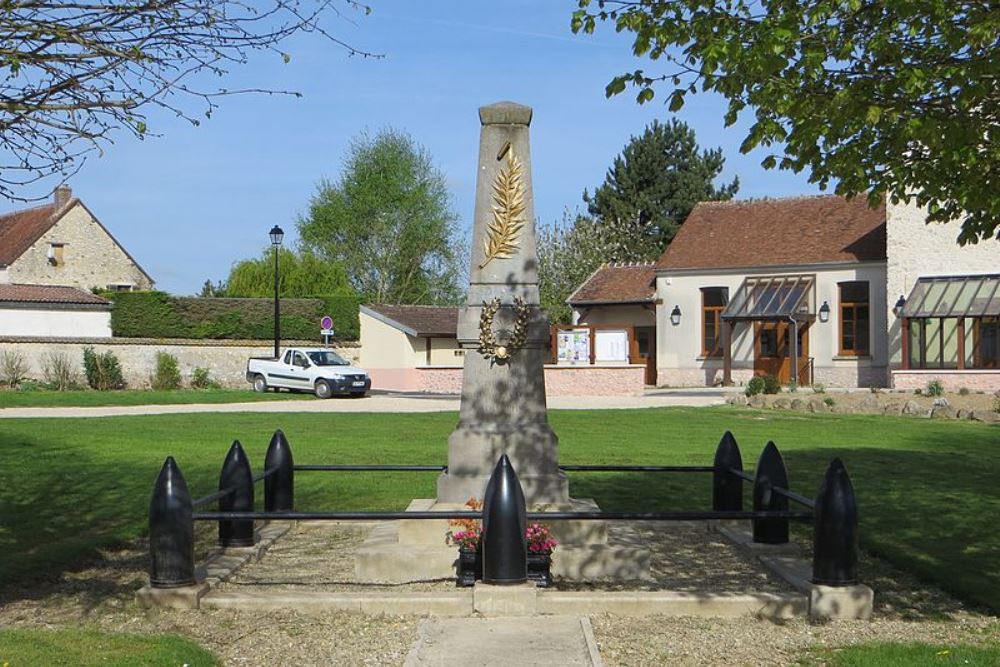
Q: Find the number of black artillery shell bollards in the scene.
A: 7